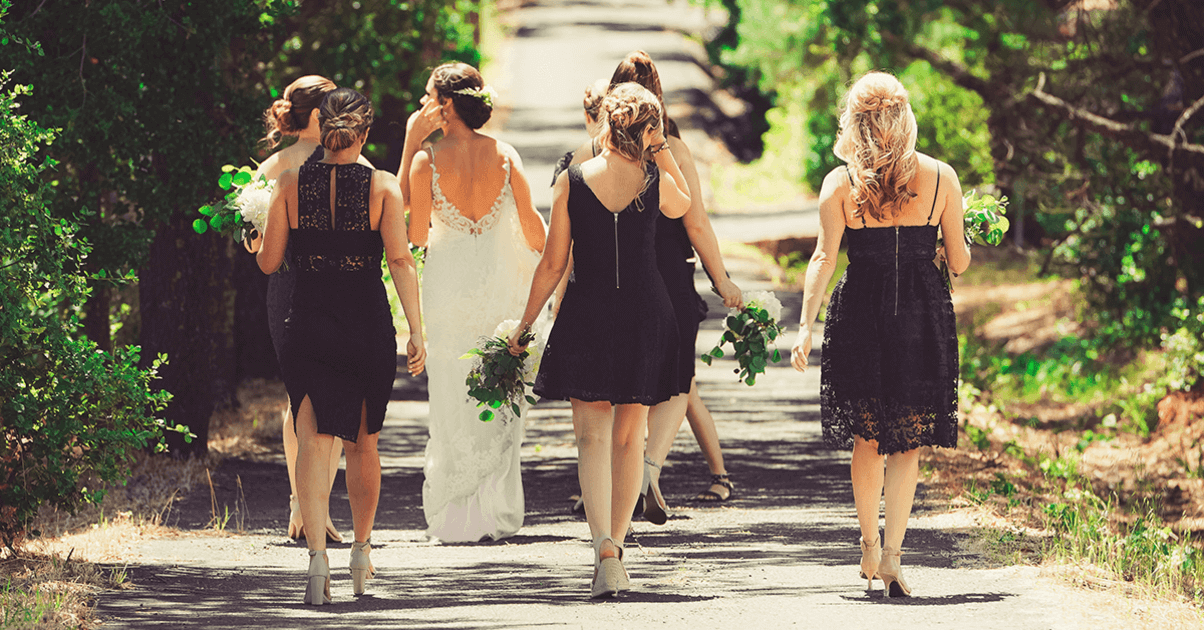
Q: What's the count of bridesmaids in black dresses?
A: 6